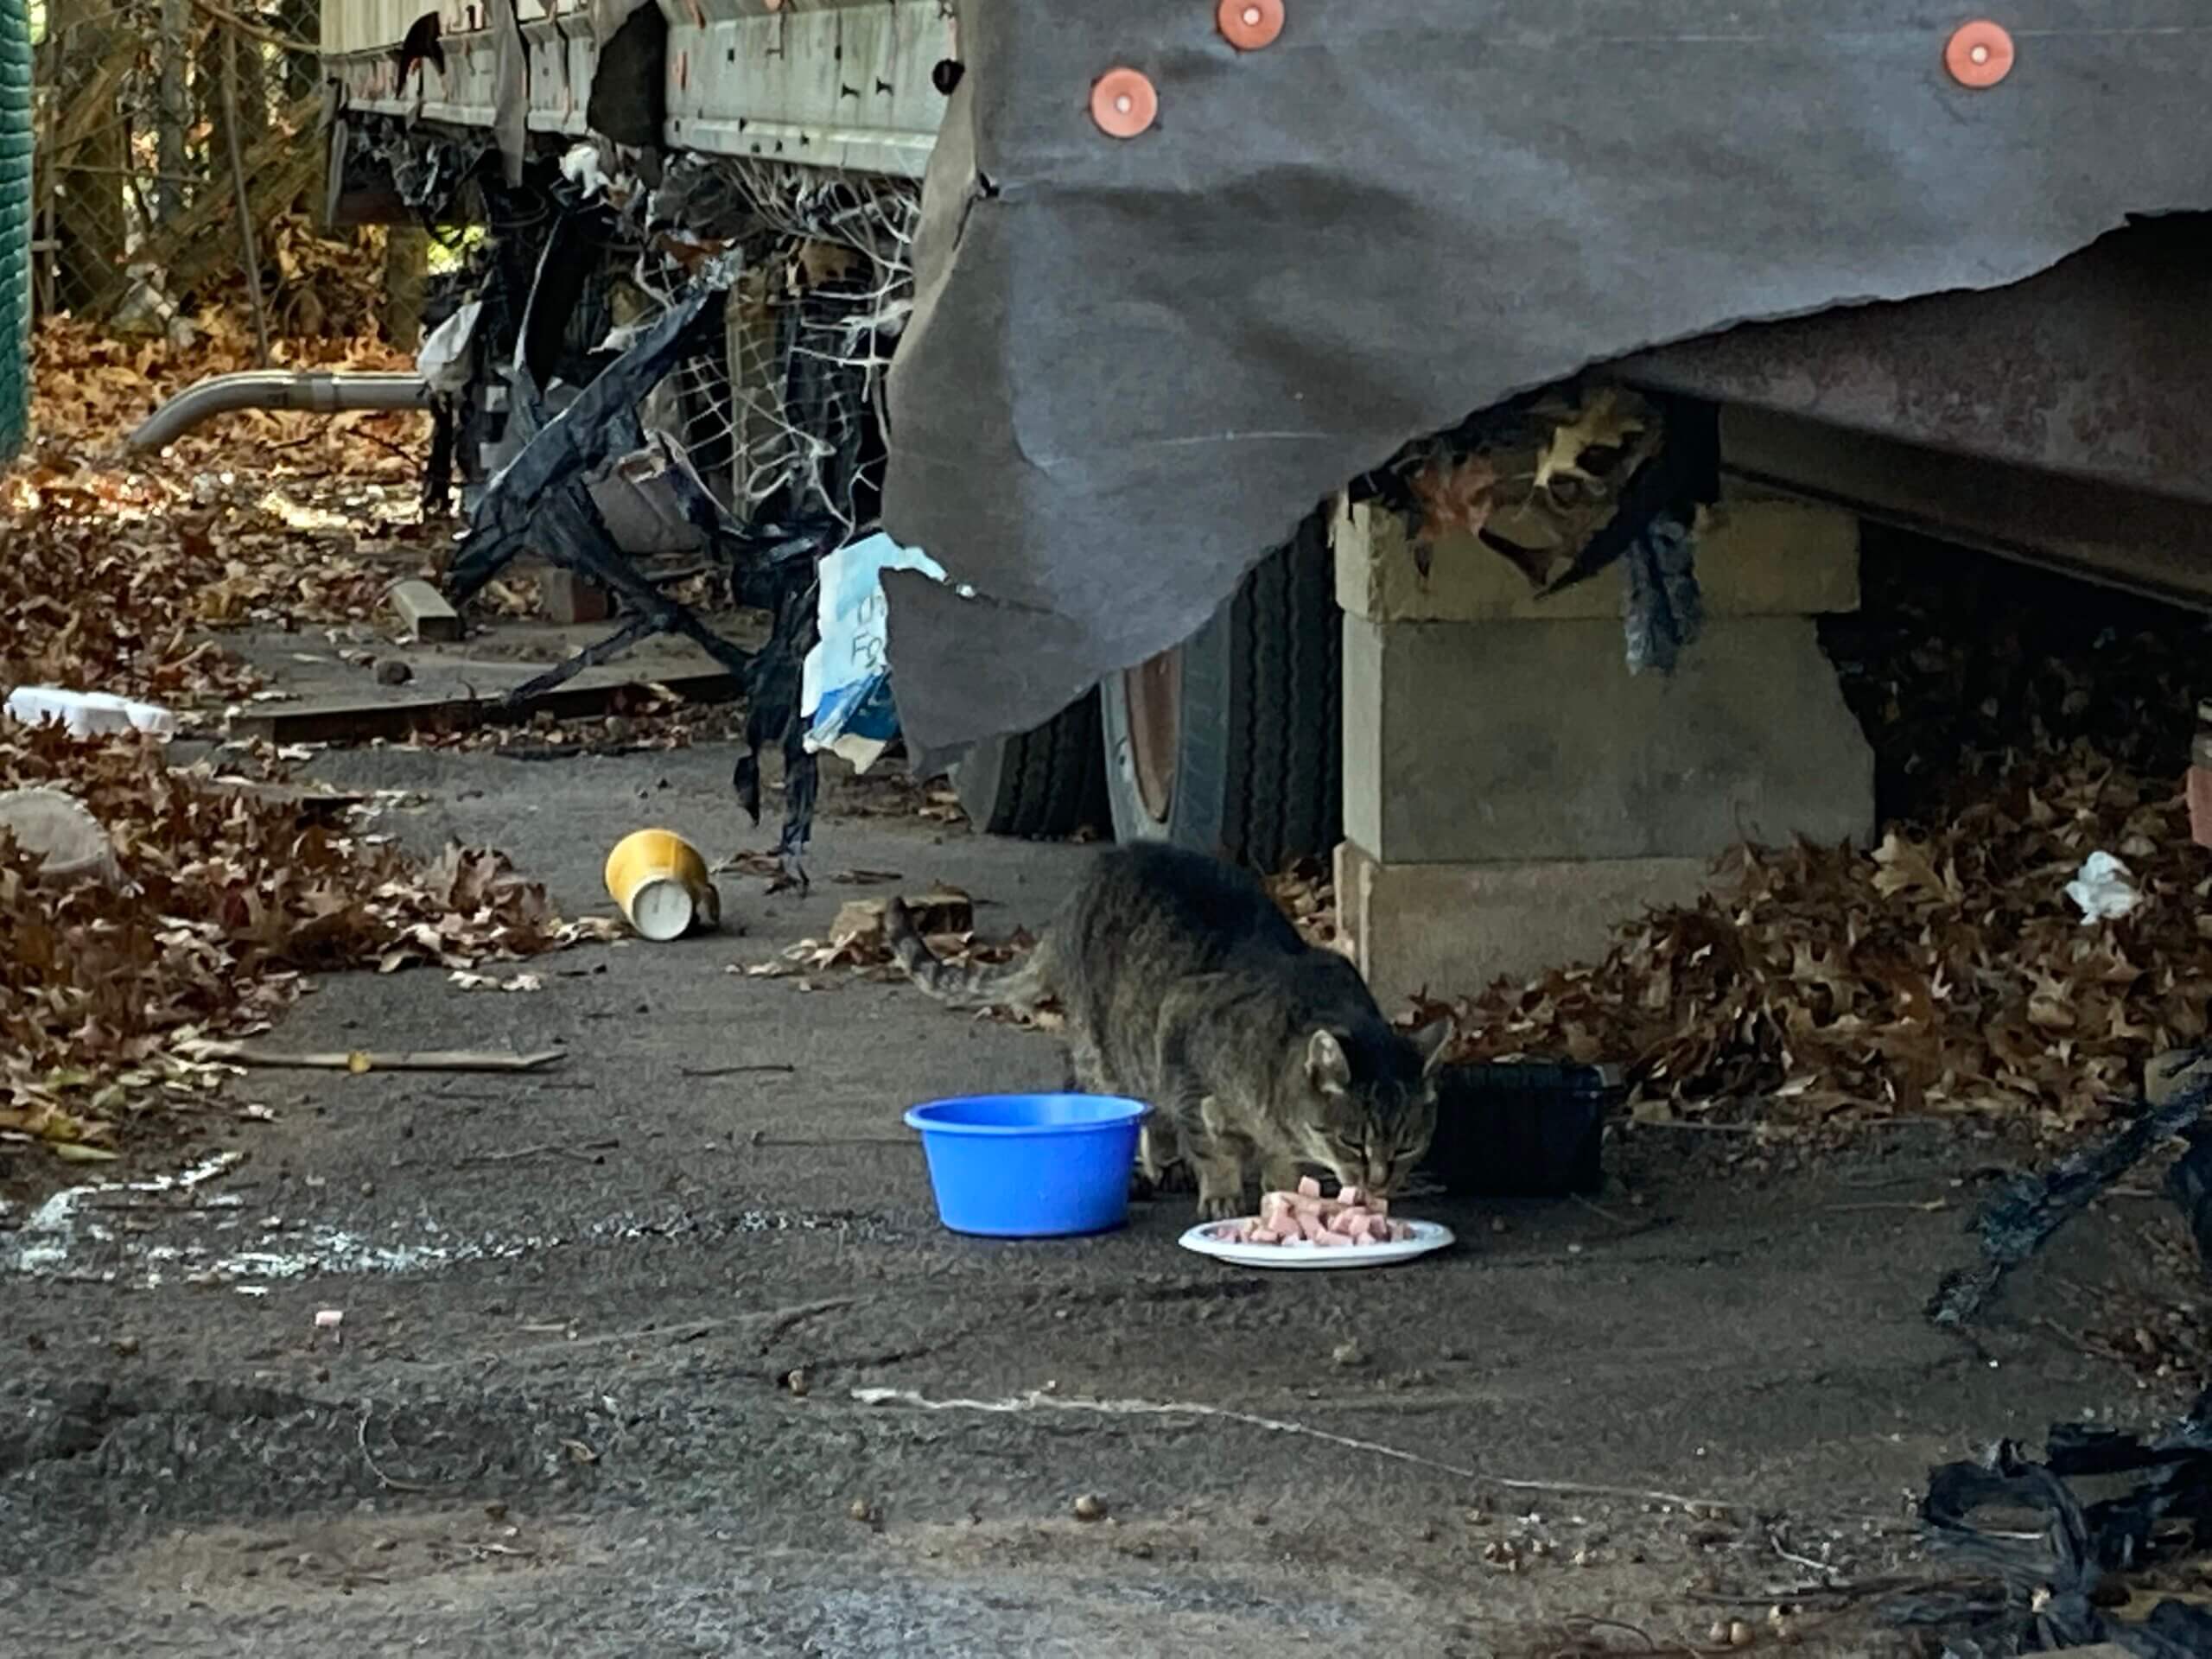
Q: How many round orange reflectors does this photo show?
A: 3